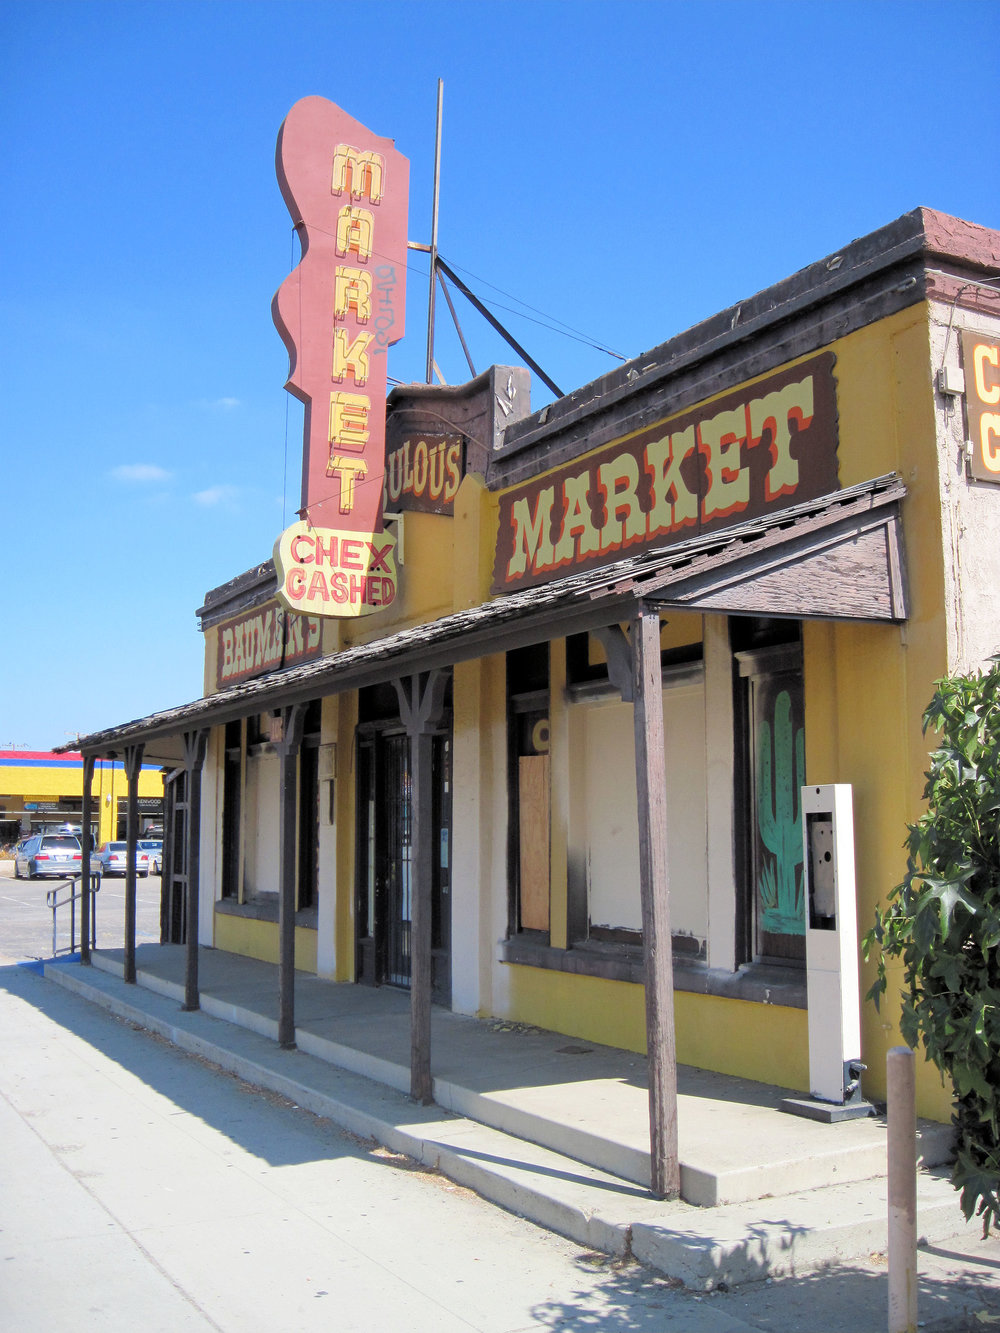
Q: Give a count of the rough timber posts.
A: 6